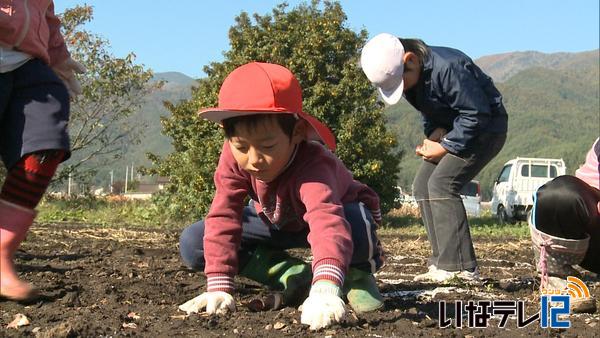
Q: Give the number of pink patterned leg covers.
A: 1